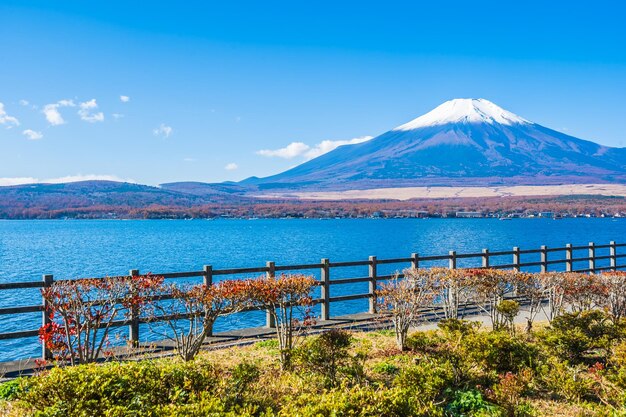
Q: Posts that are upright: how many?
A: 14